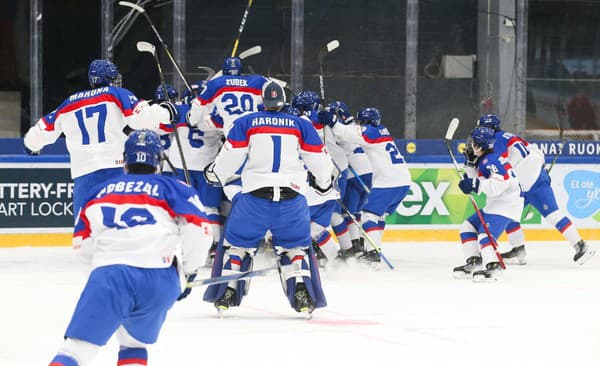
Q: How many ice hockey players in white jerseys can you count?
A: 12